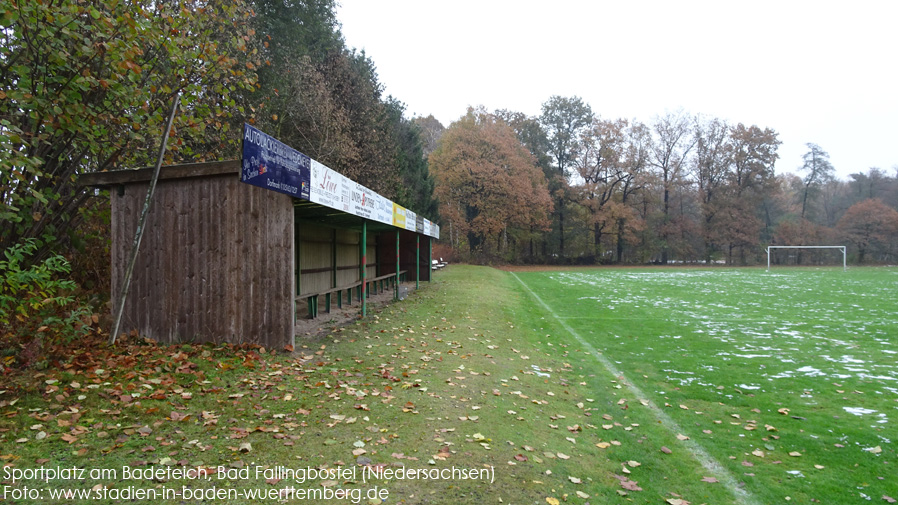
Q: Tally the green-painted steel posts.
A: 4